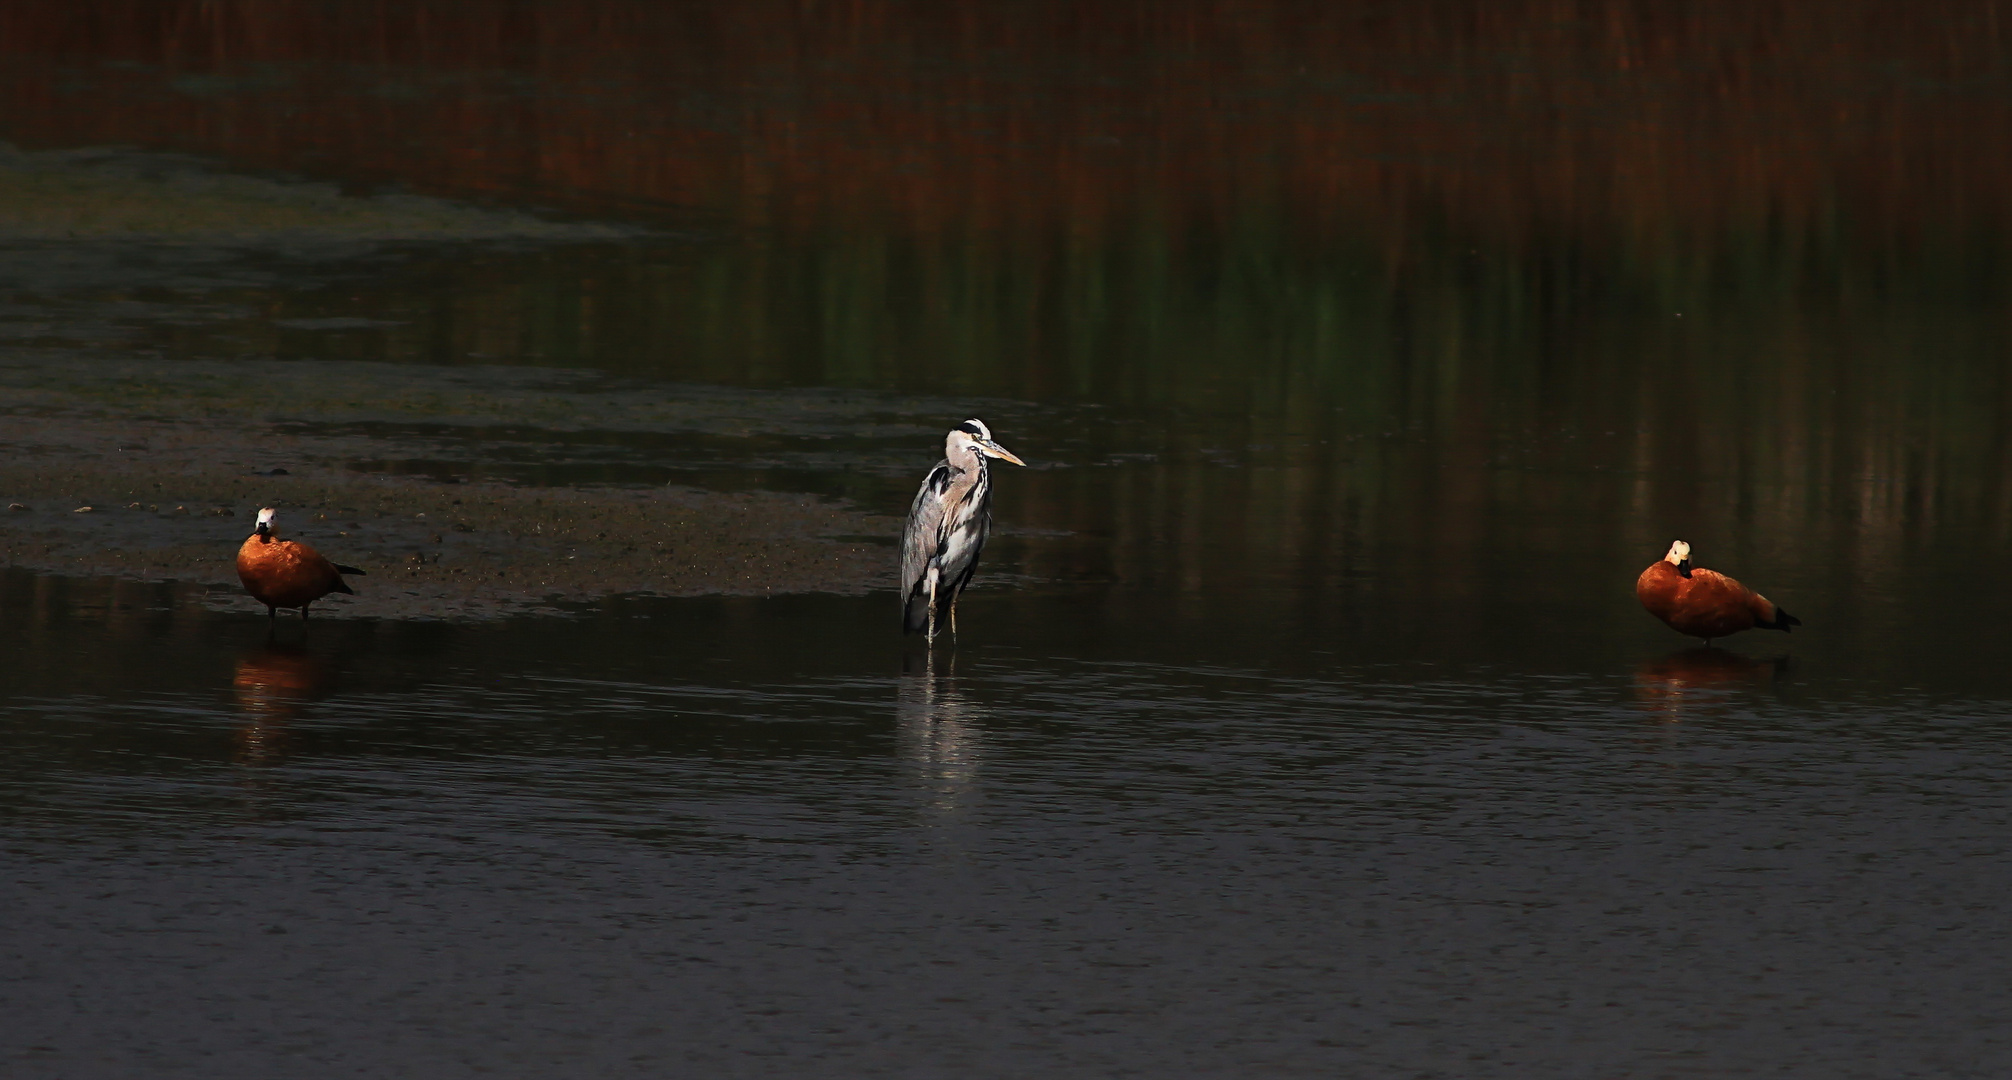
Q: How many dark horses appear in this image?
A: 0